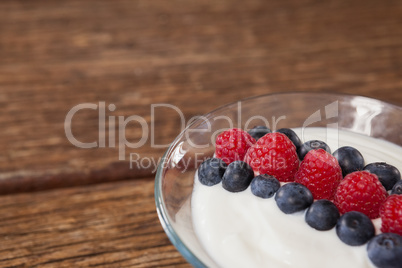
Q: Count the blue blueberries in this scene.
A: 13